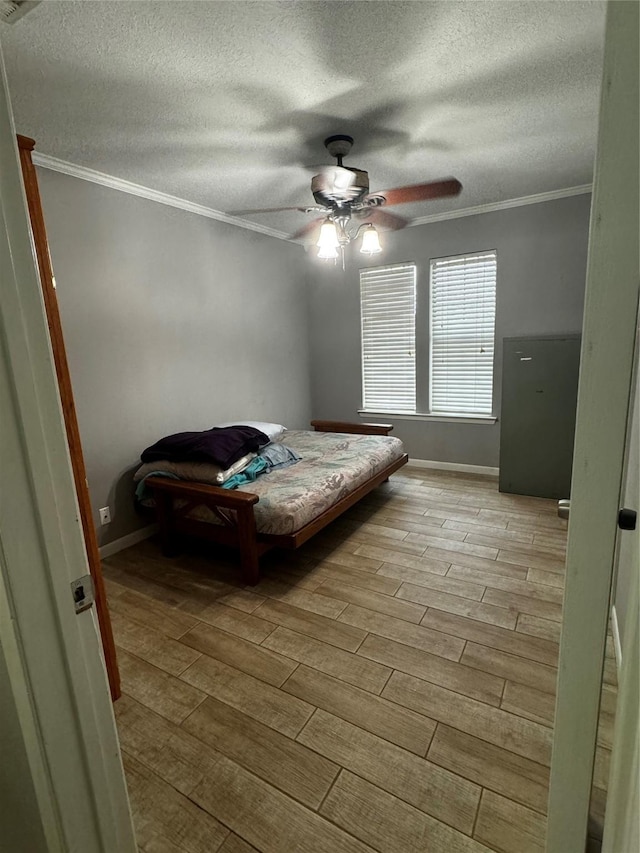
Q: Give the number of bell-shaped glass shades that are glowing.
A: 3